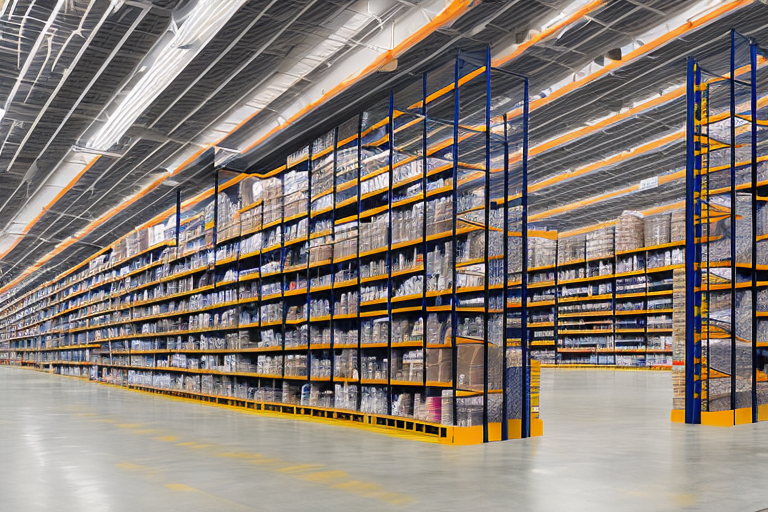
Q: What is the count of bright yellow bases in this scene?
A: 2